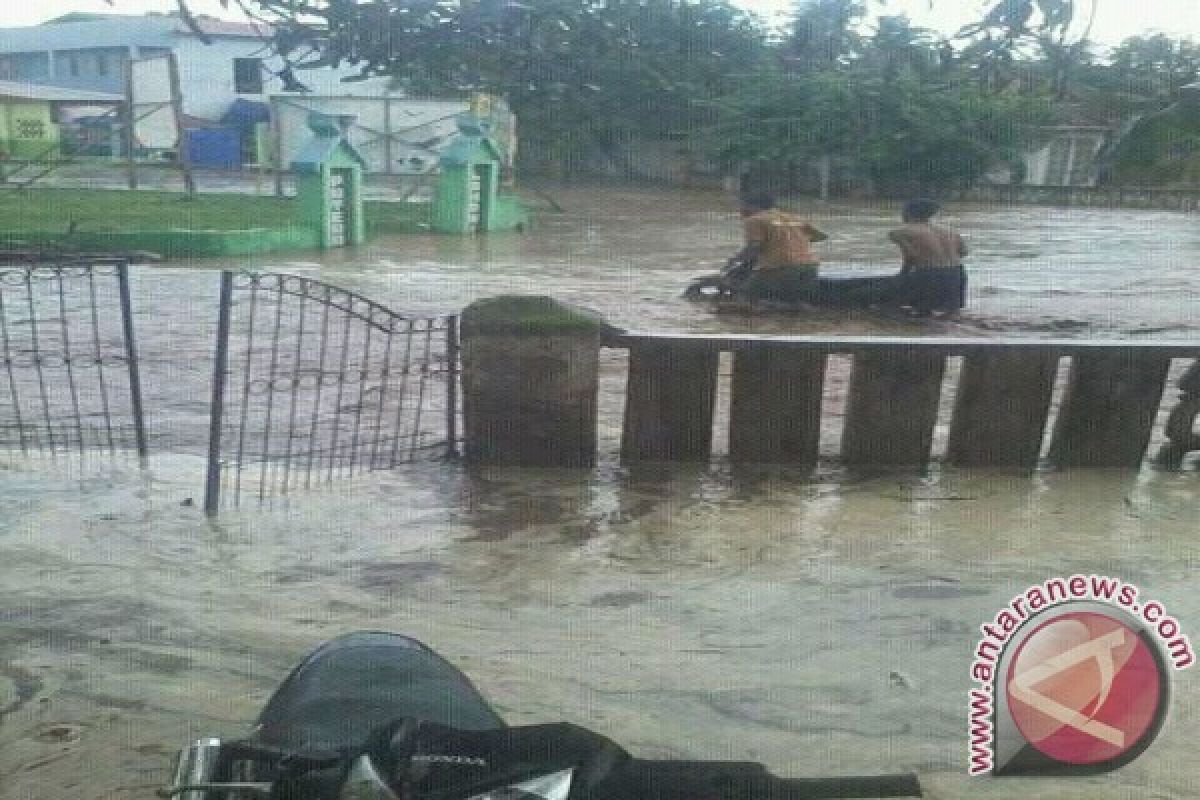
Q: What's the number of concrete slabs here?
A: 5